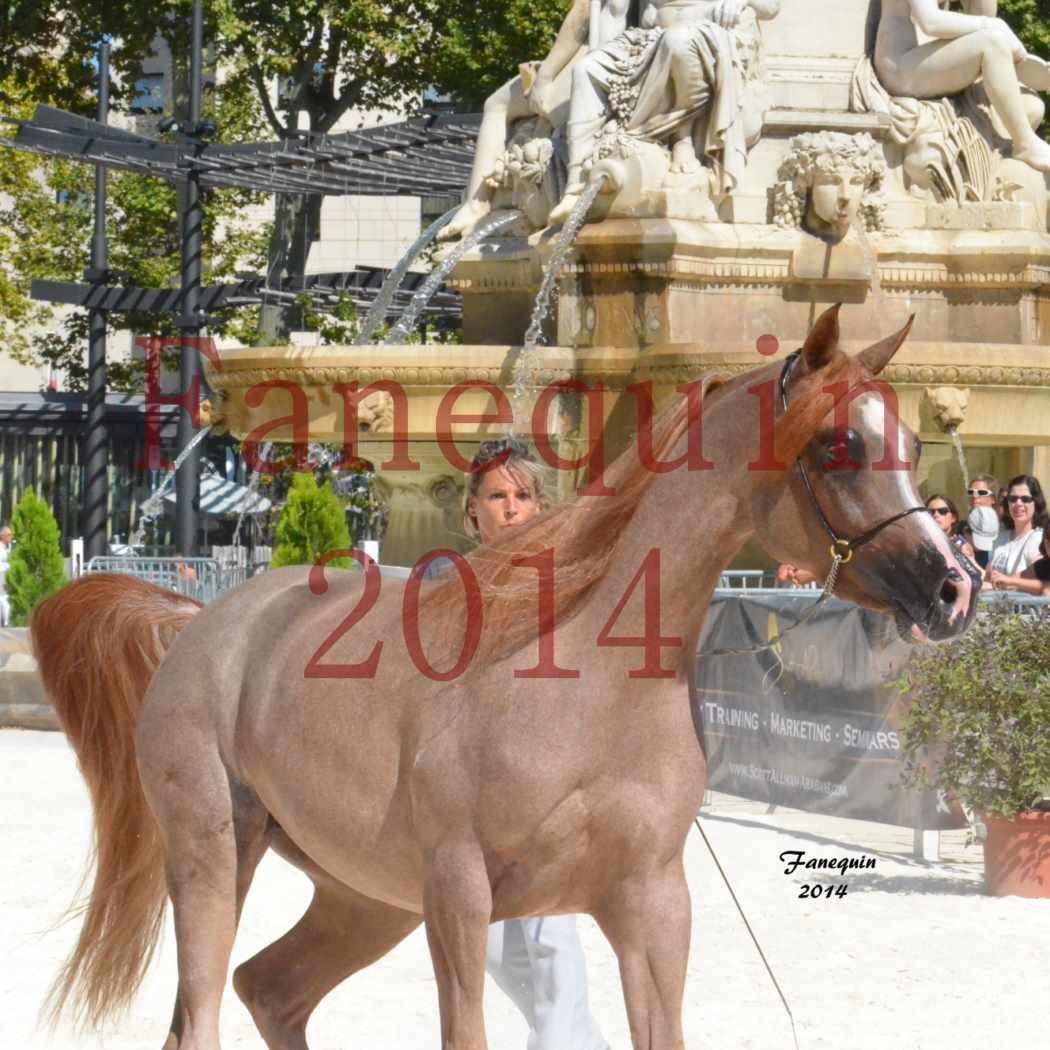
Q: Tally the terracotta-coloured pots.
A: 1